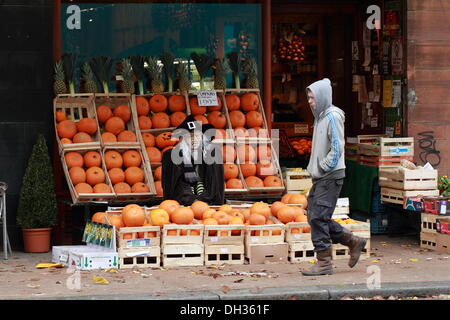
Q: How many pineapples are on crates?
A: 7